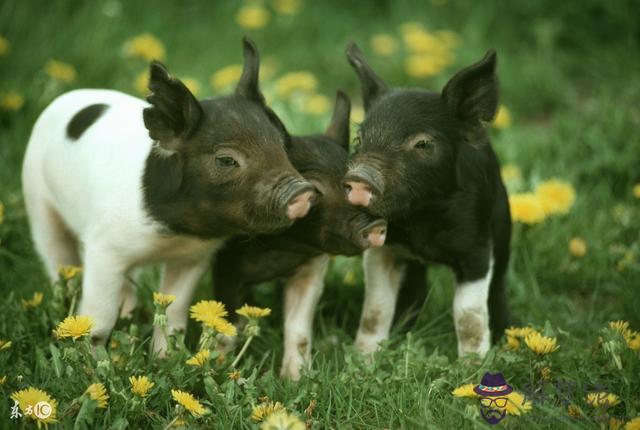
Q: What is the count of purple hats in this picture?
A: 1